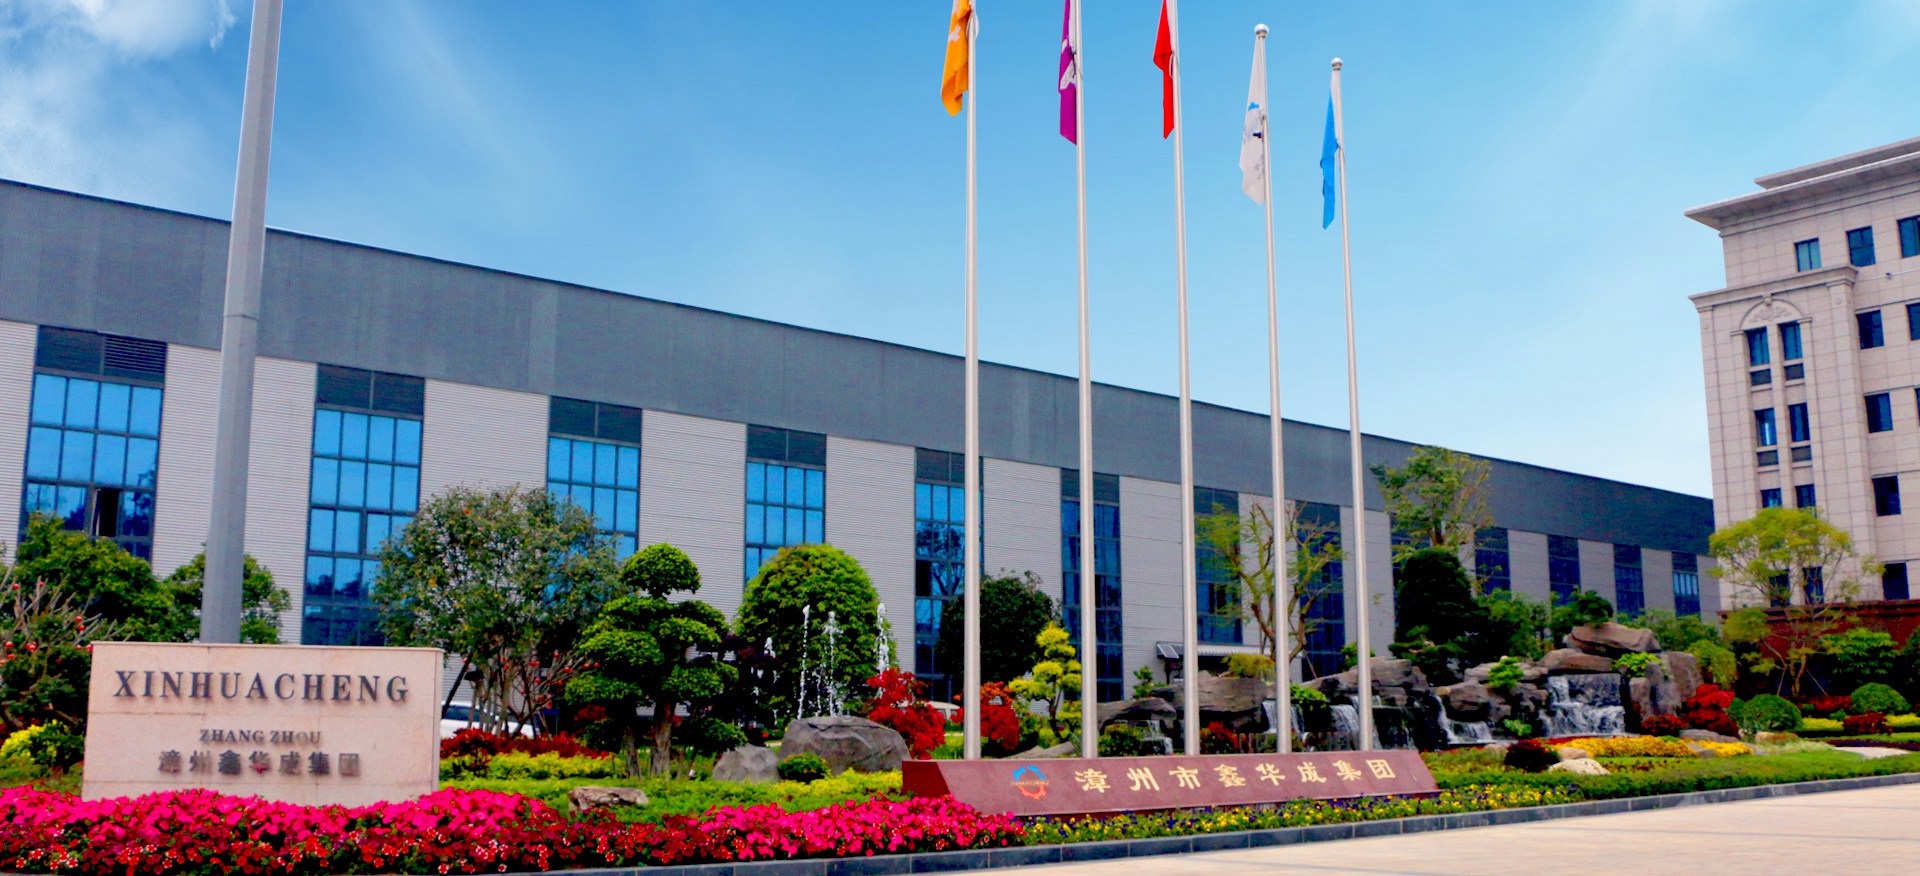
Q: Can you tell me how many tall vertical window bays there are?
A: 13